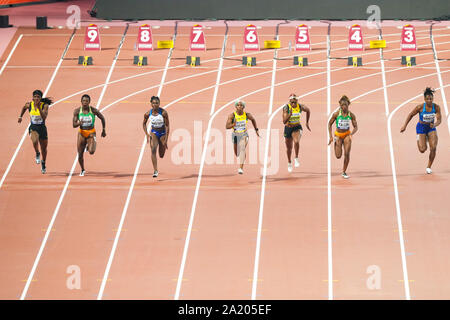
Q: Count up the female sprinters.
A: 7